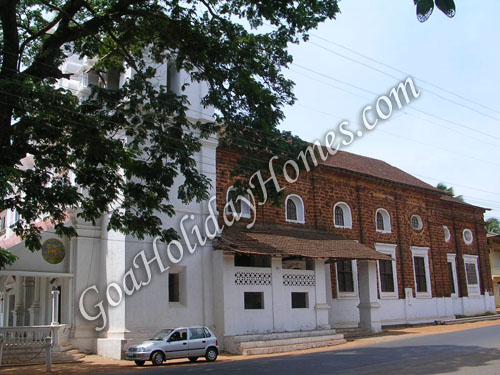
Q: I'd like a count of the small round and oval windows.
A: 3